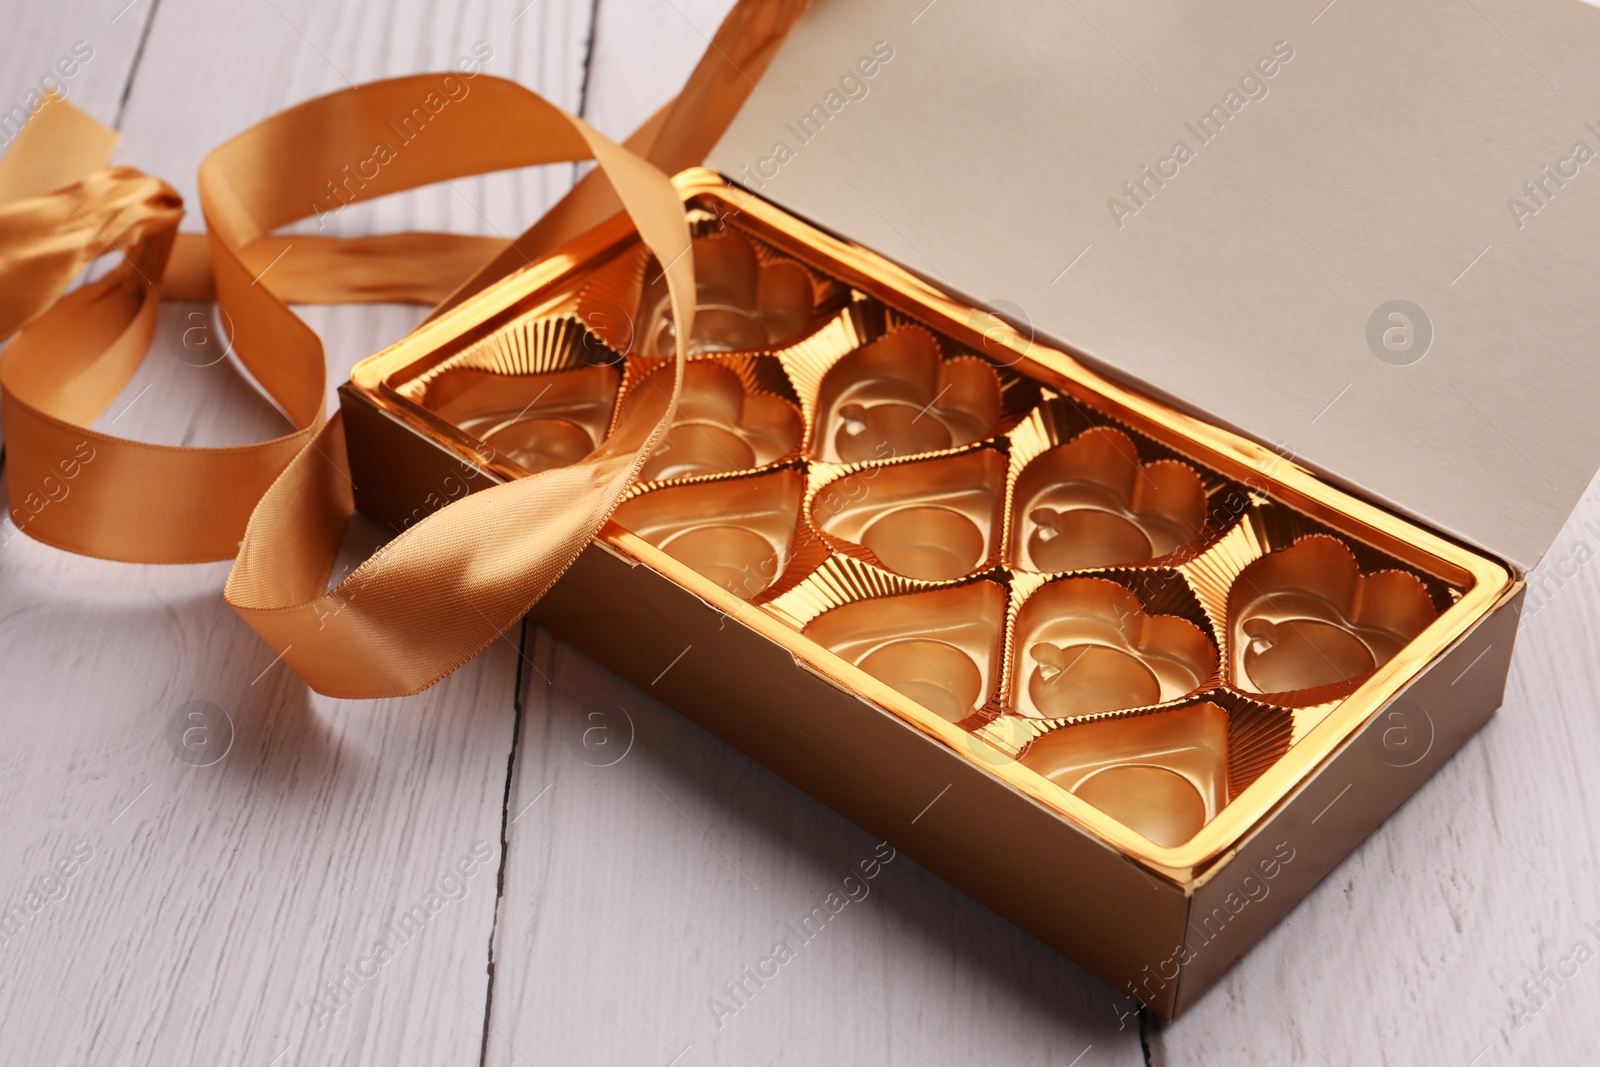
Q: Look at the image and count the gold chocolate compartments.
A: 11